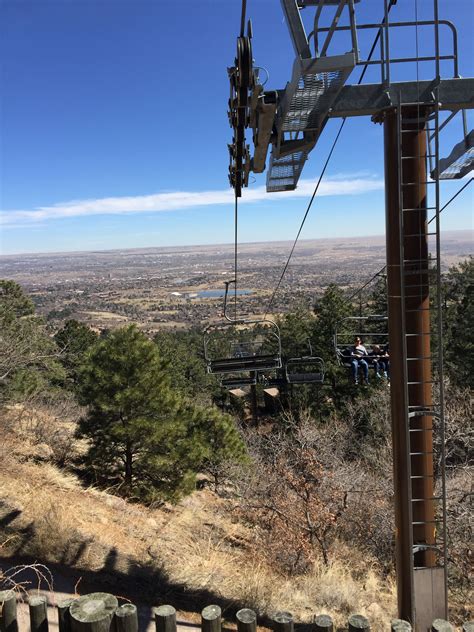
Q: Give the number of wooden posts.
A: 14